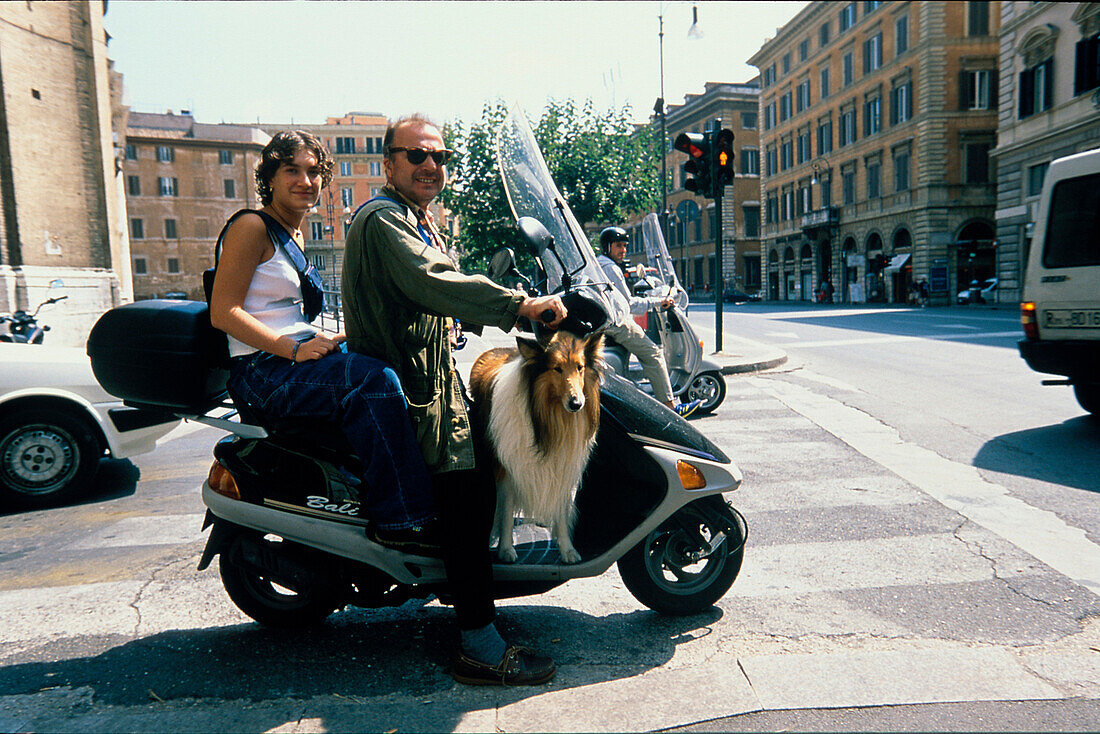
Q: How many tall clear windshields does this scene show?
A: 2